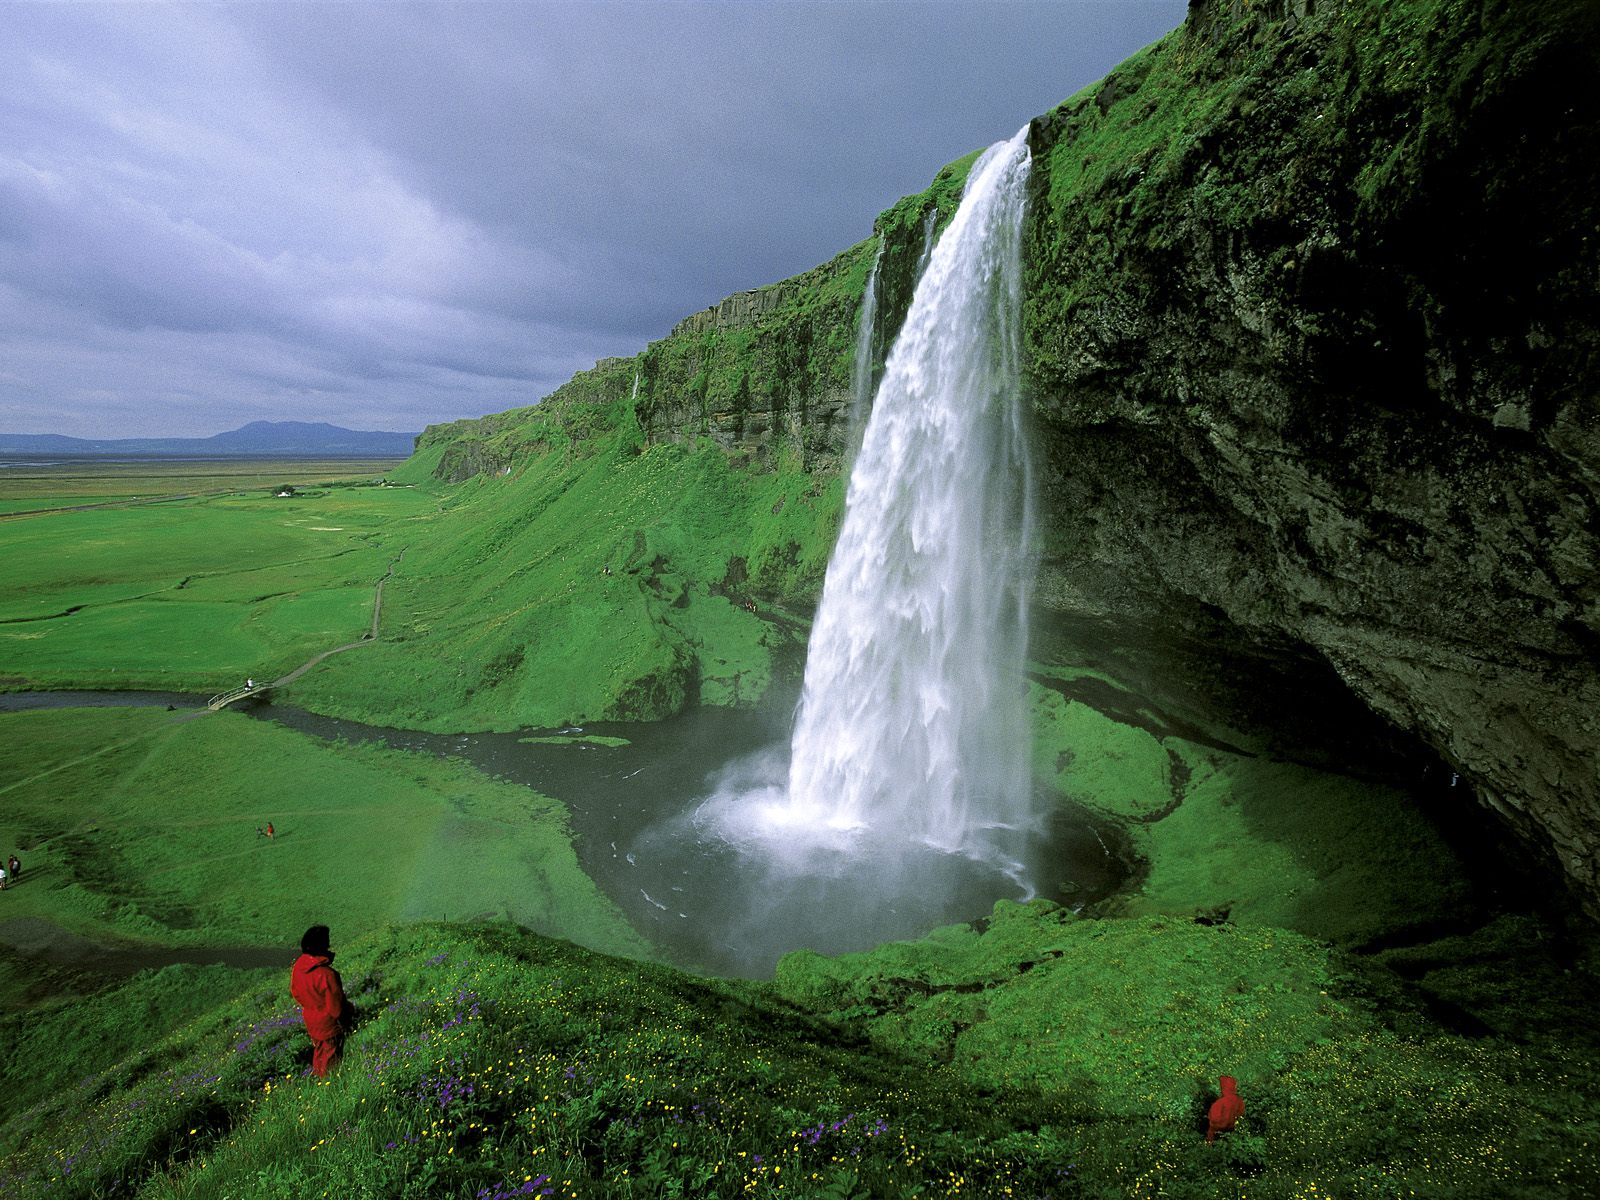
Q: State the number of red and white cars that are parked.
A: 0